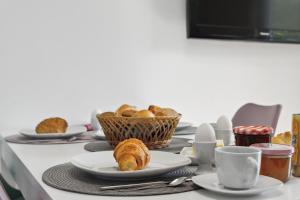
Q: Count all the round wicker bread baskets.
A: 1